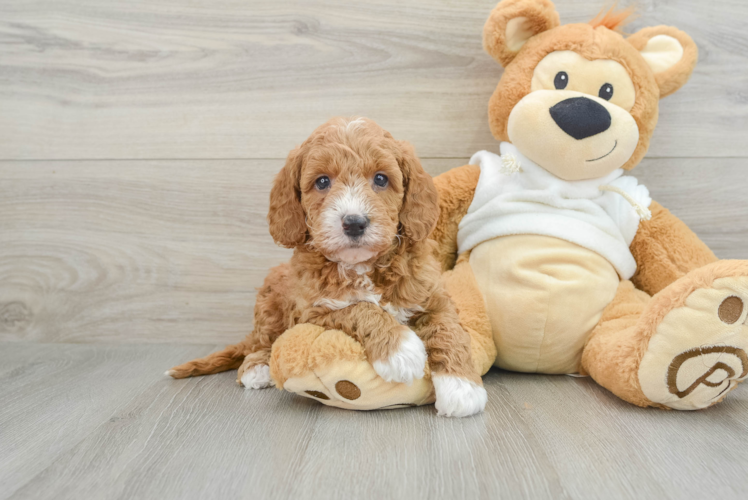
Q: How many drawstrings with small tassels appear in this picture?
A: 2